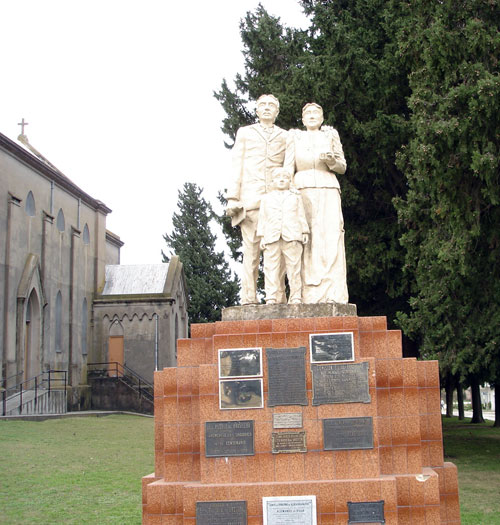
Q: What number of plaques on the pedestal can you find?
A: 12